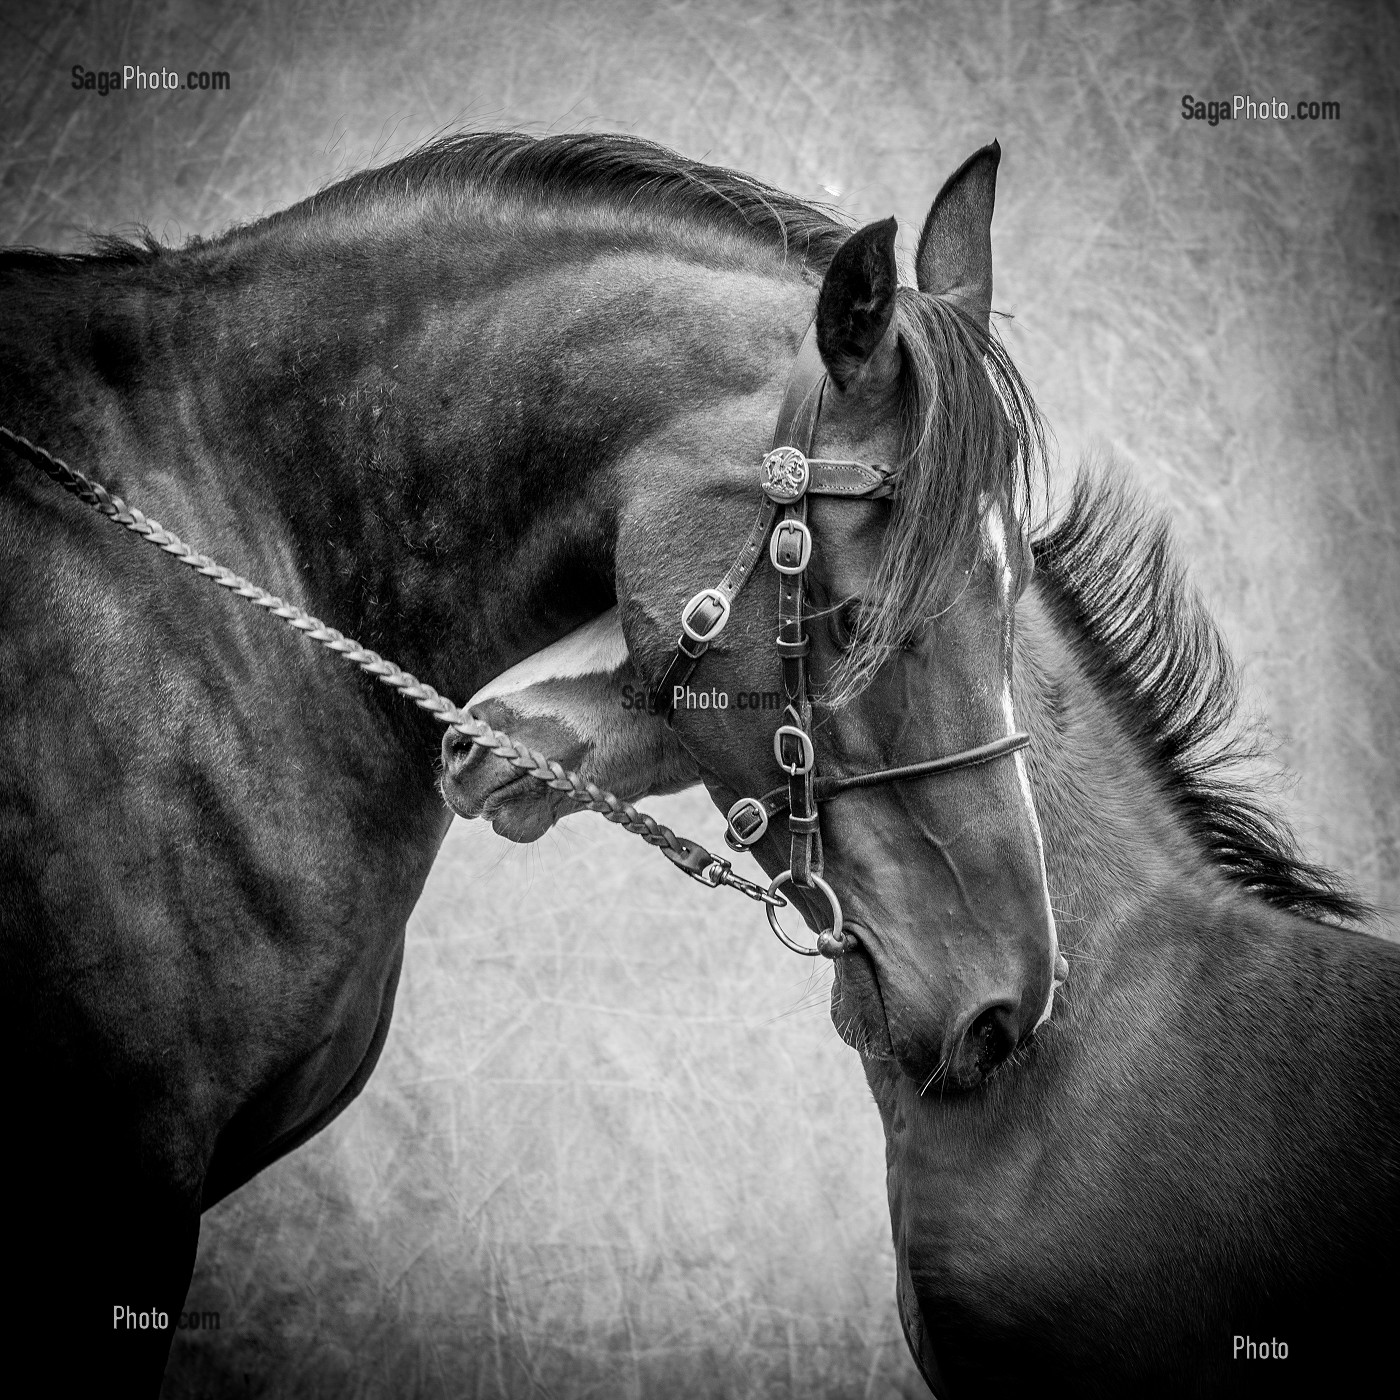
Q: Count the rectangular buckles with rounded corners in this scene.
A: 4